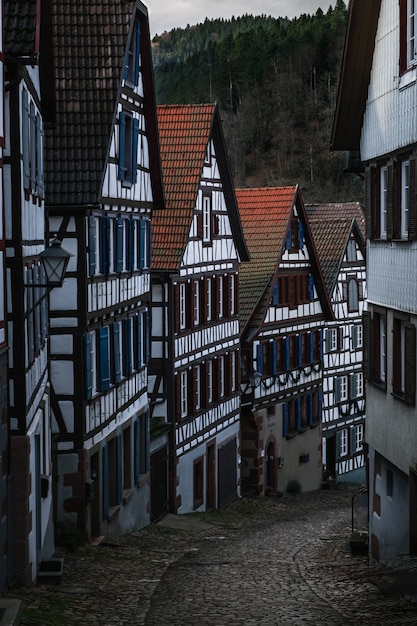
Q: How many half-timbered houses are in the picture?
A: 5